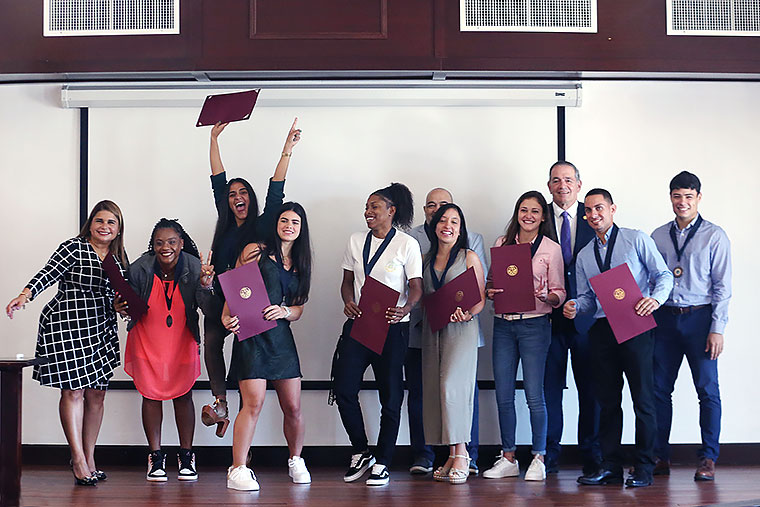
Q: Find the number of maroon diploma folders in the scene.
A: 7